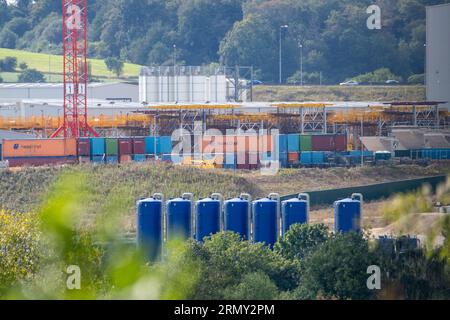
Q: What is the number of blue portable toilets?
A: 0